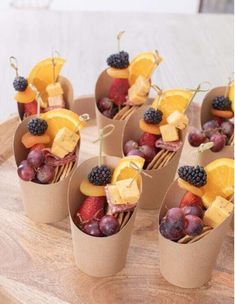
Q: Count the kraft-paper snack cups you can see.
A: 7